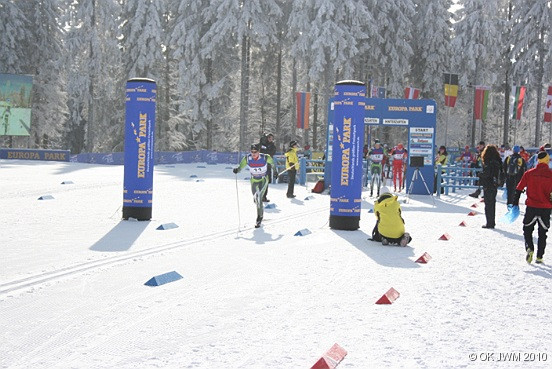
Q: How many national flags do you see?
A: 7